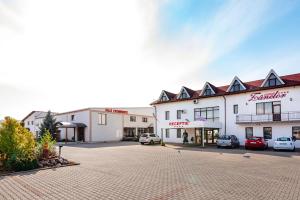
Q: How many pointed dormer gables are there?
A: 5